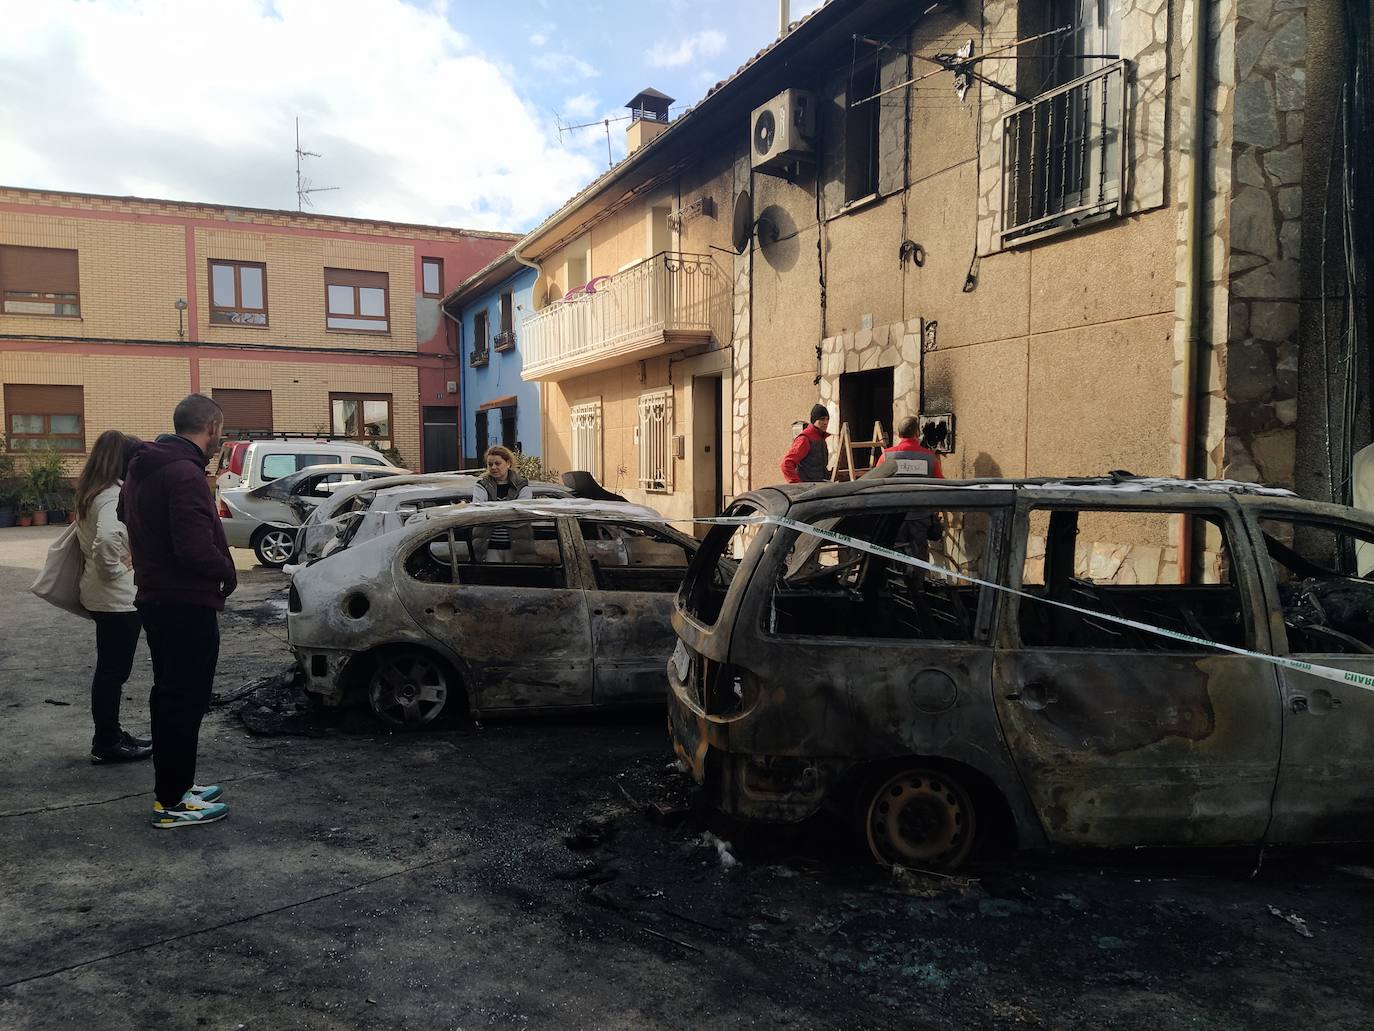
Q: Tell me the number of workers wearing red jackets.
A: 2